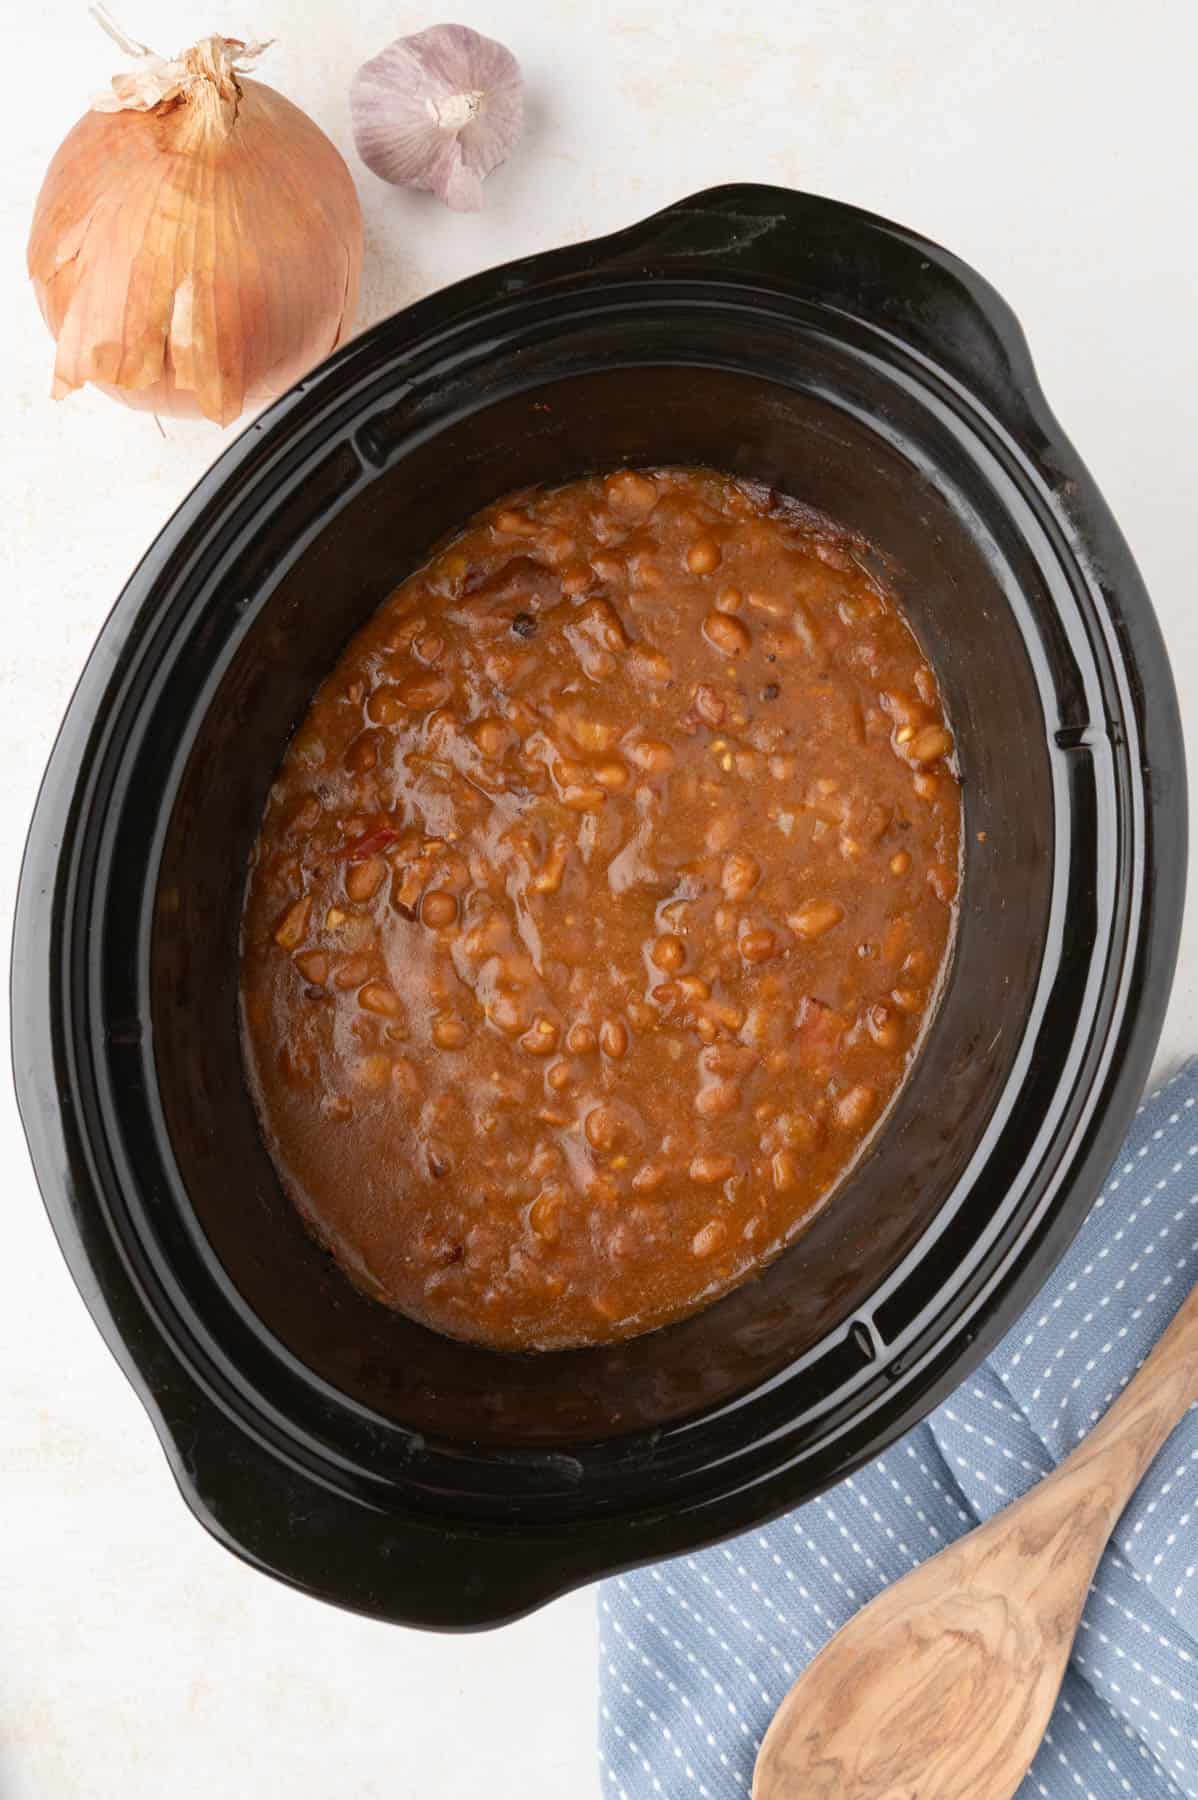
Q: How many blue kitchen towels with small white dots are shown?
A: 1